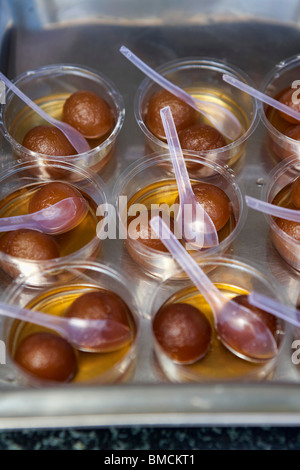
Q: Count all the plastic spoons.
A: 9